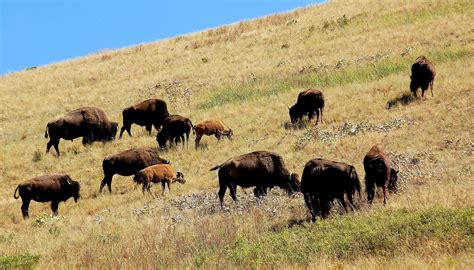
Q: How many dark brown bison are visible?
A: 10